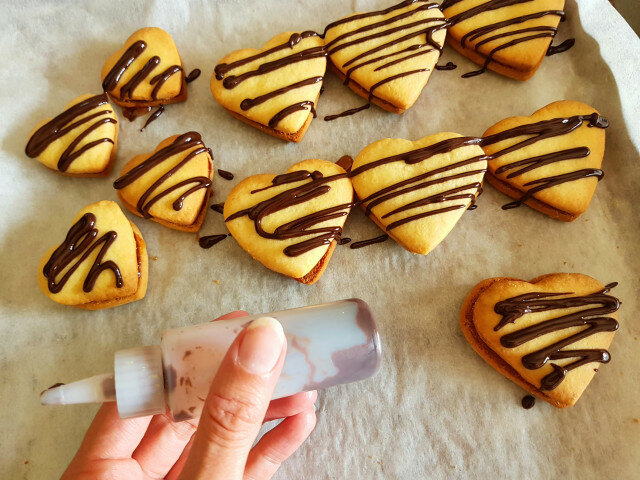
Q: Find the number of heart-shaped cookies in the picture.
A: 11